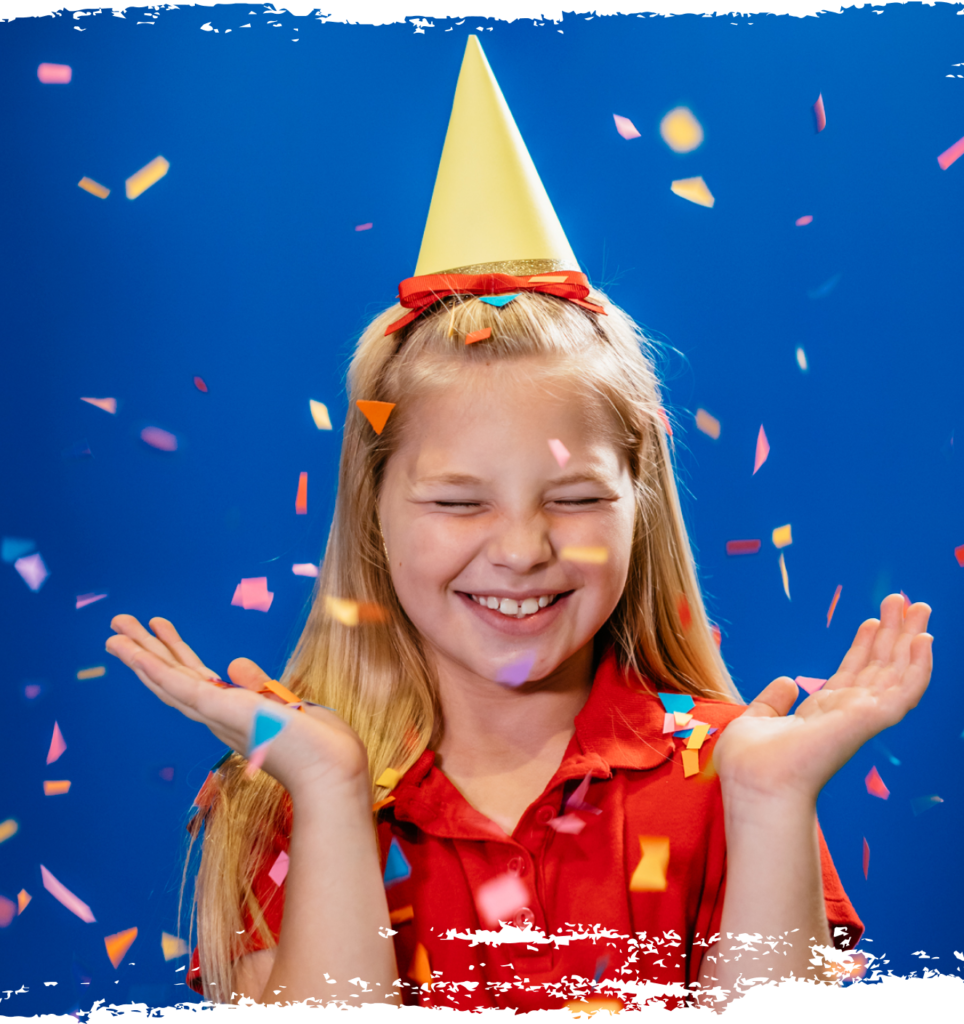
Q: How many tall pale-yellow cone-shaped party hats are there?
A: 1